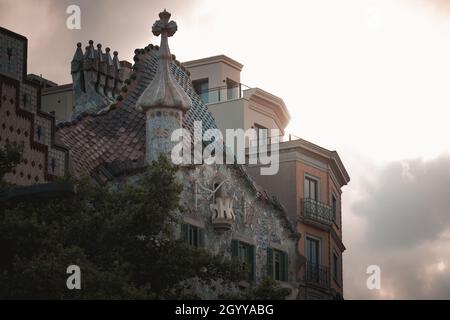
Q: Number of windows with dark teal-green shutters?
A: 3